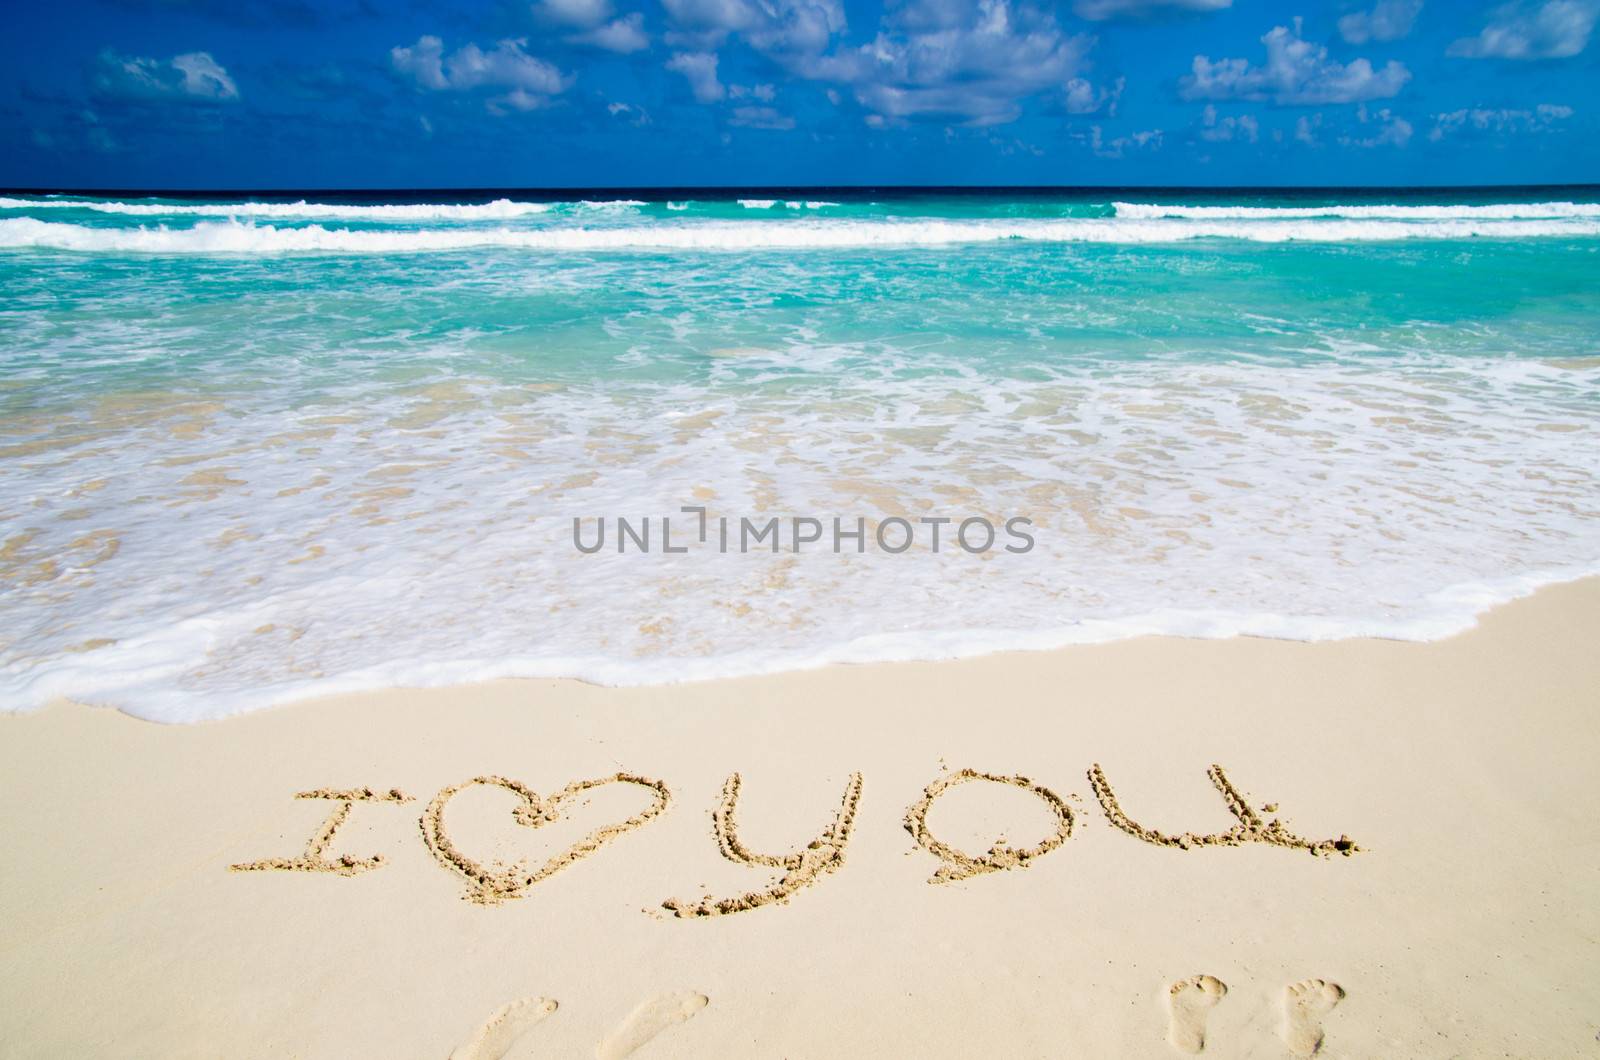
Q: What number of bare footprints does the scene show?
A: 4